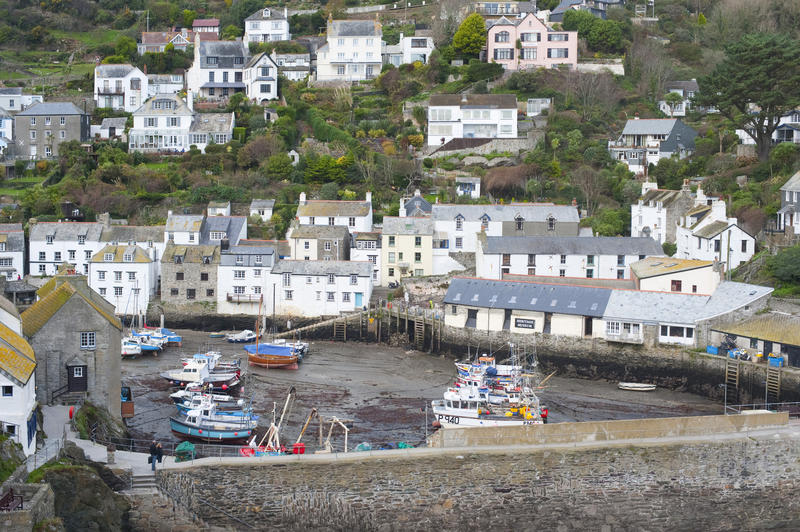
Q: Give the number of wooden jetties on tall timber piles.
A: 1